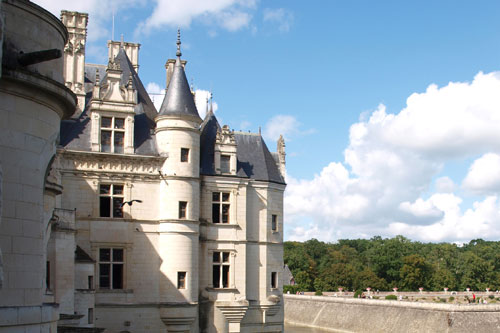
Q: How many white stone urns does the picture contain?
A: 7